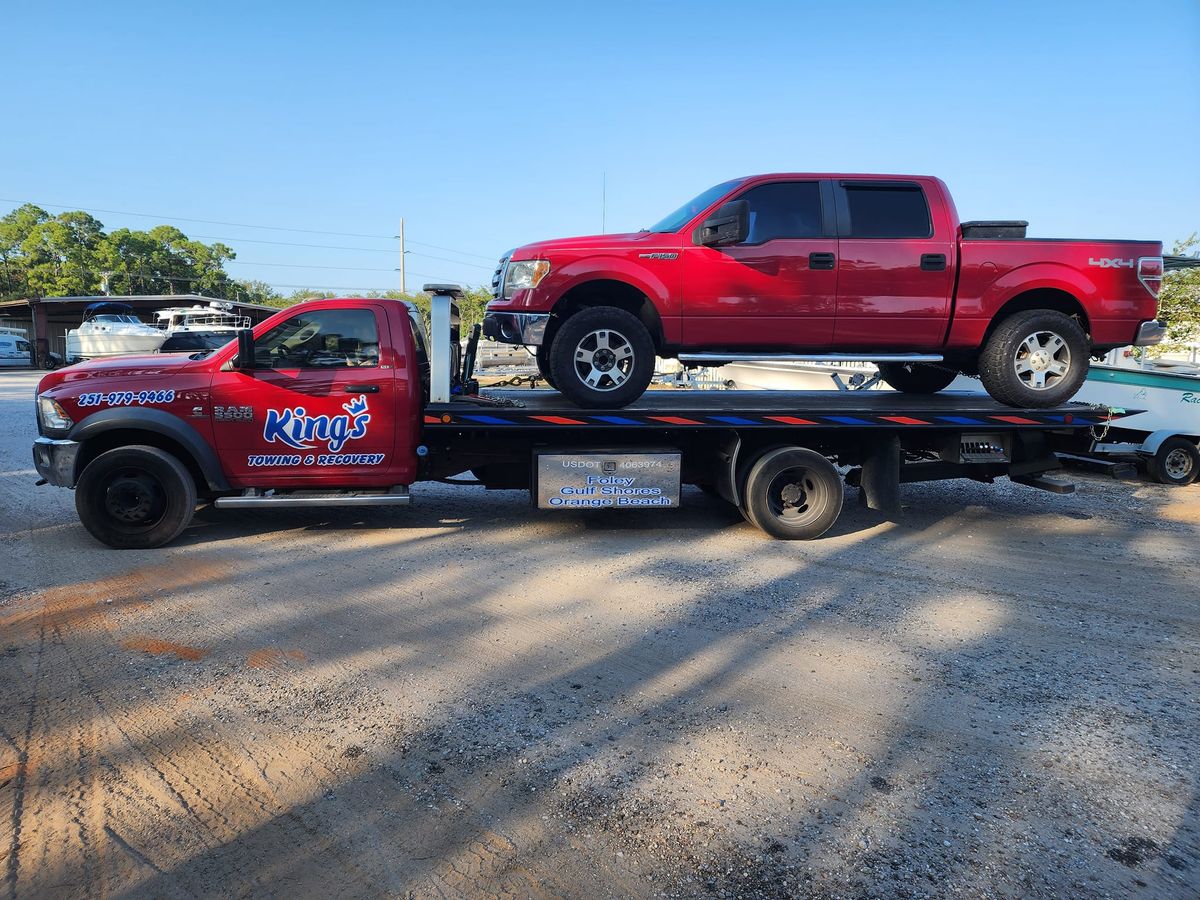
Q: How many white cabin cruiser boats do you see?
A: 2